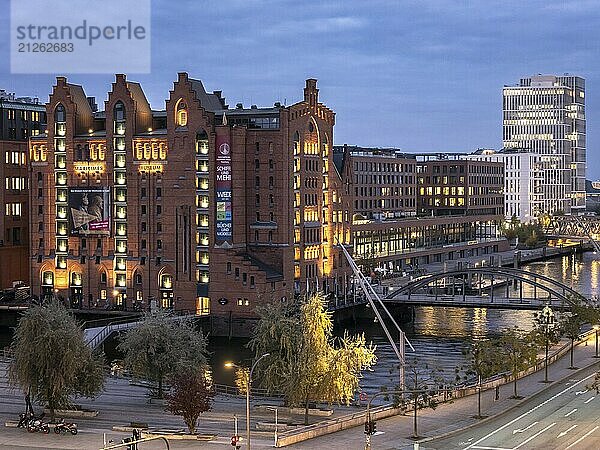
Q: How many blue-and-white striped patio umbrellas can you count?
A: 0